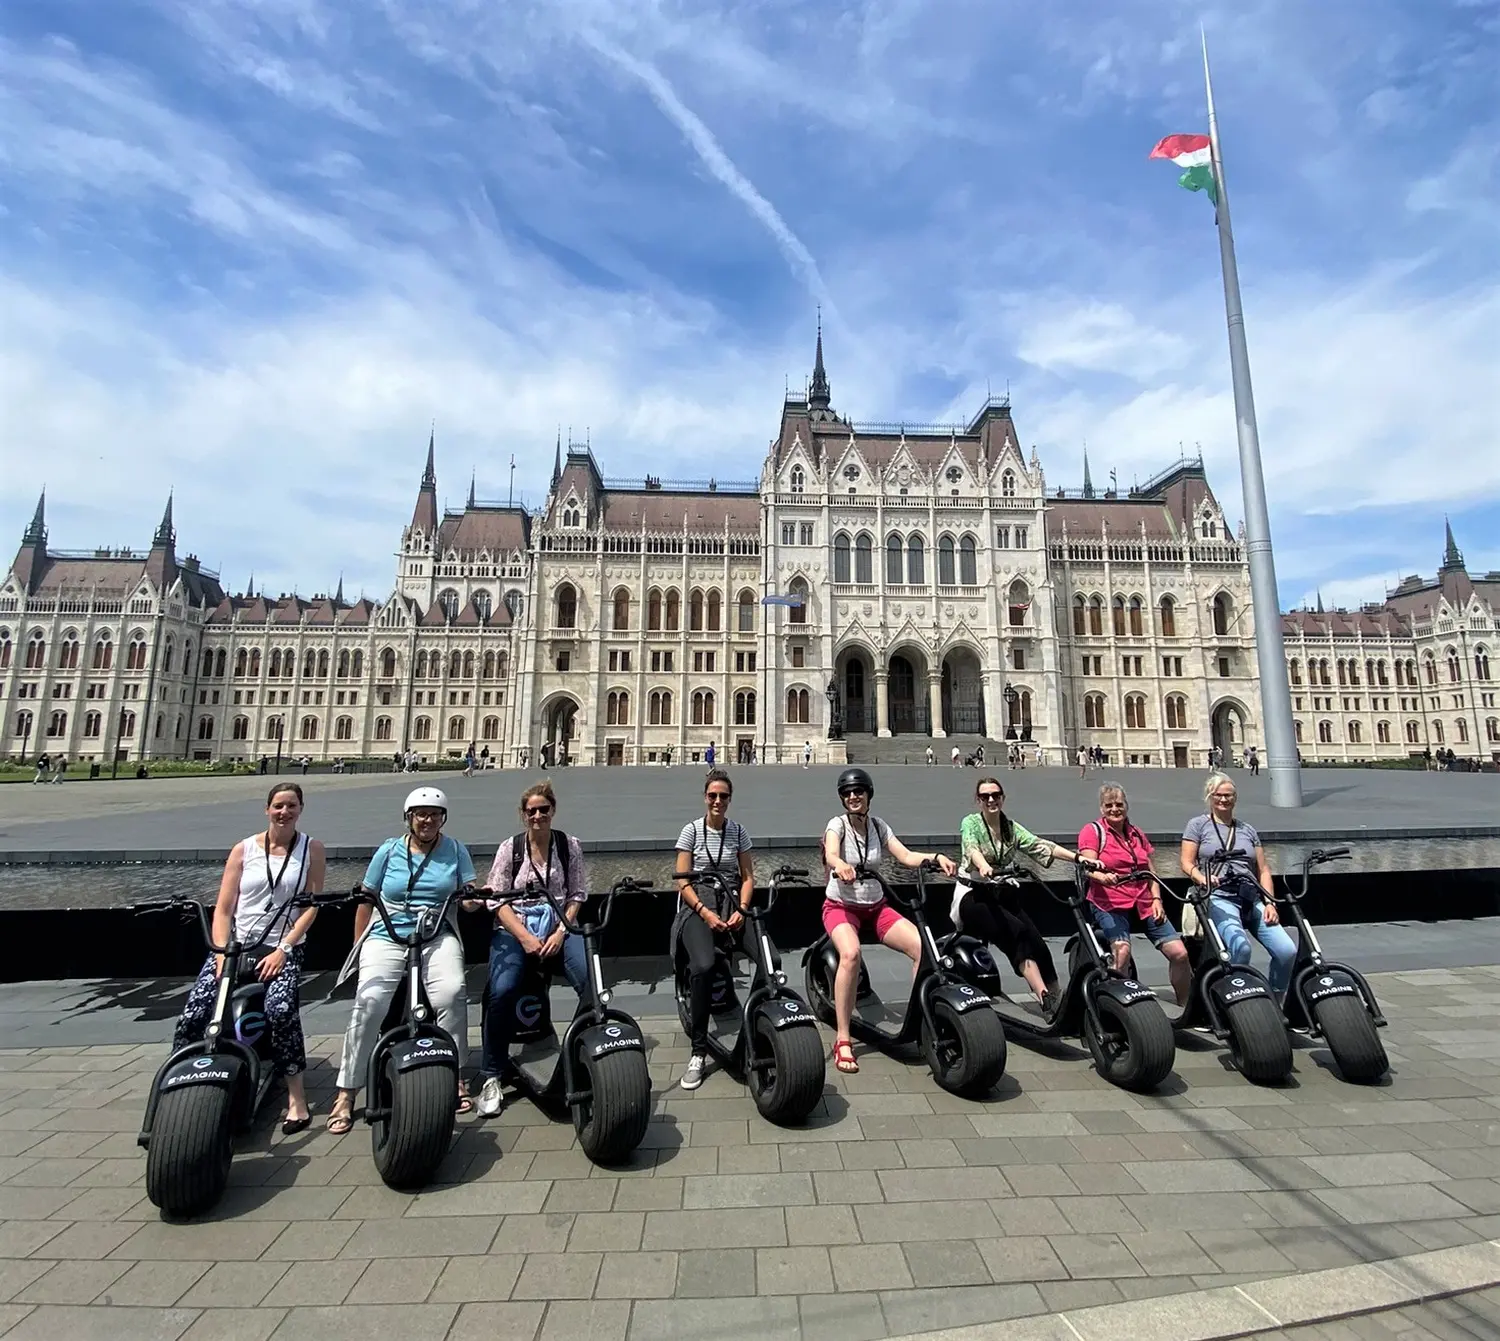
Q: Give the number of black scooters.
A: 8